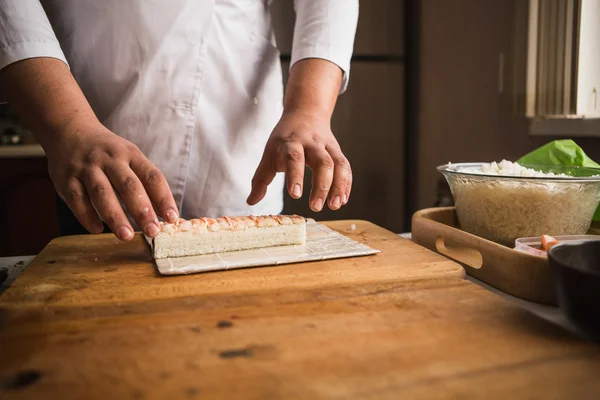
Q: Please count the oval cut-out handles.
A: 1